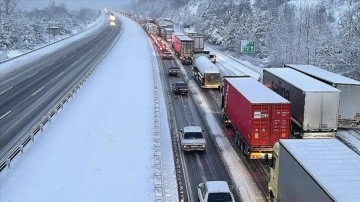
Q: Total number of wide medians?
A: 1